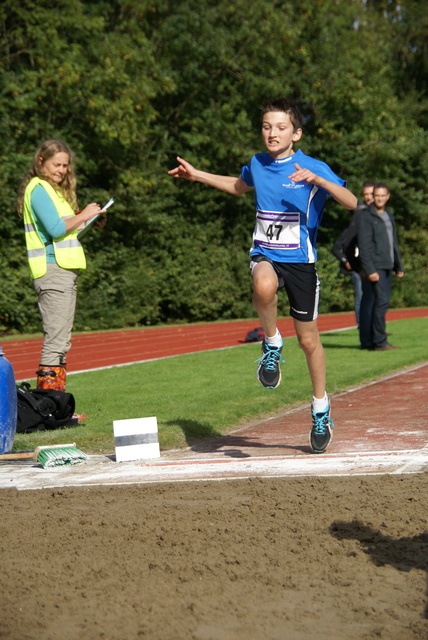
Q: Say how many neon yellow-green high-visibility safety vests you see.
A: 1